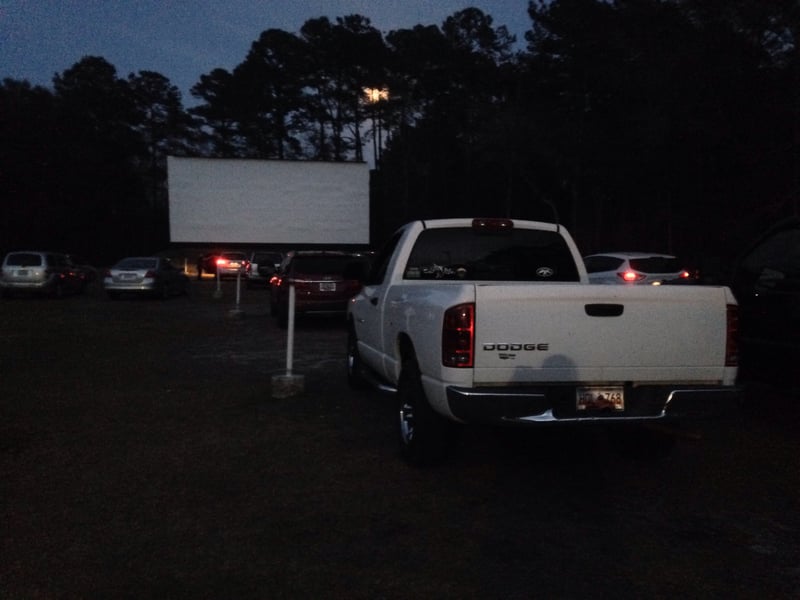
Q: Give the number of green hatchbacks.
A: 0